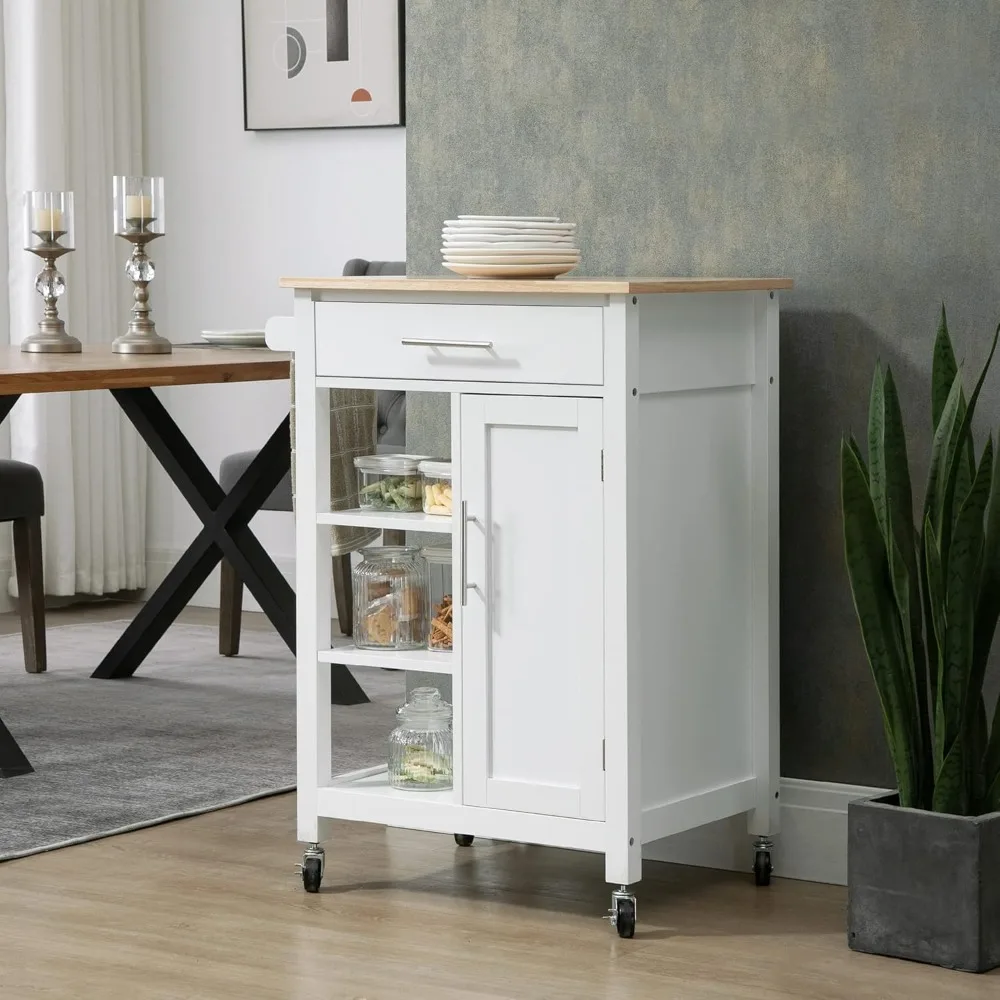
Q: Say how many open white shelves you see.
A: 3